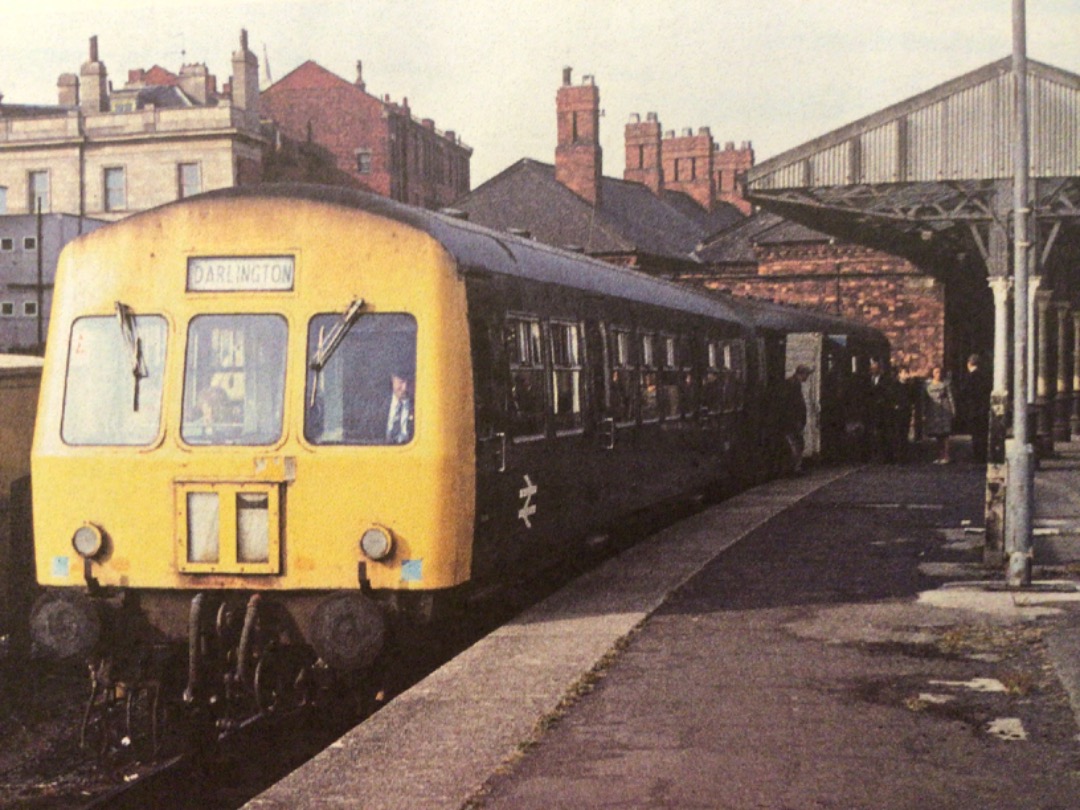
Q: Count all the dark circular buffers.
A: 2